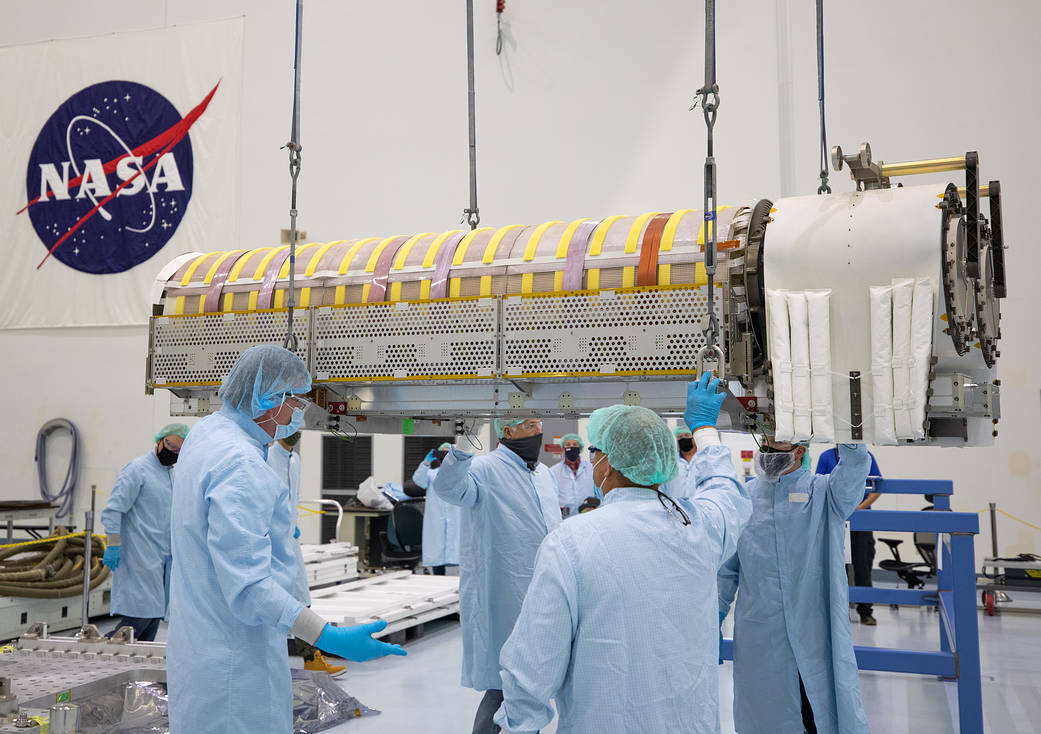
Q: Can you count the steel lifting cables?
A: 4